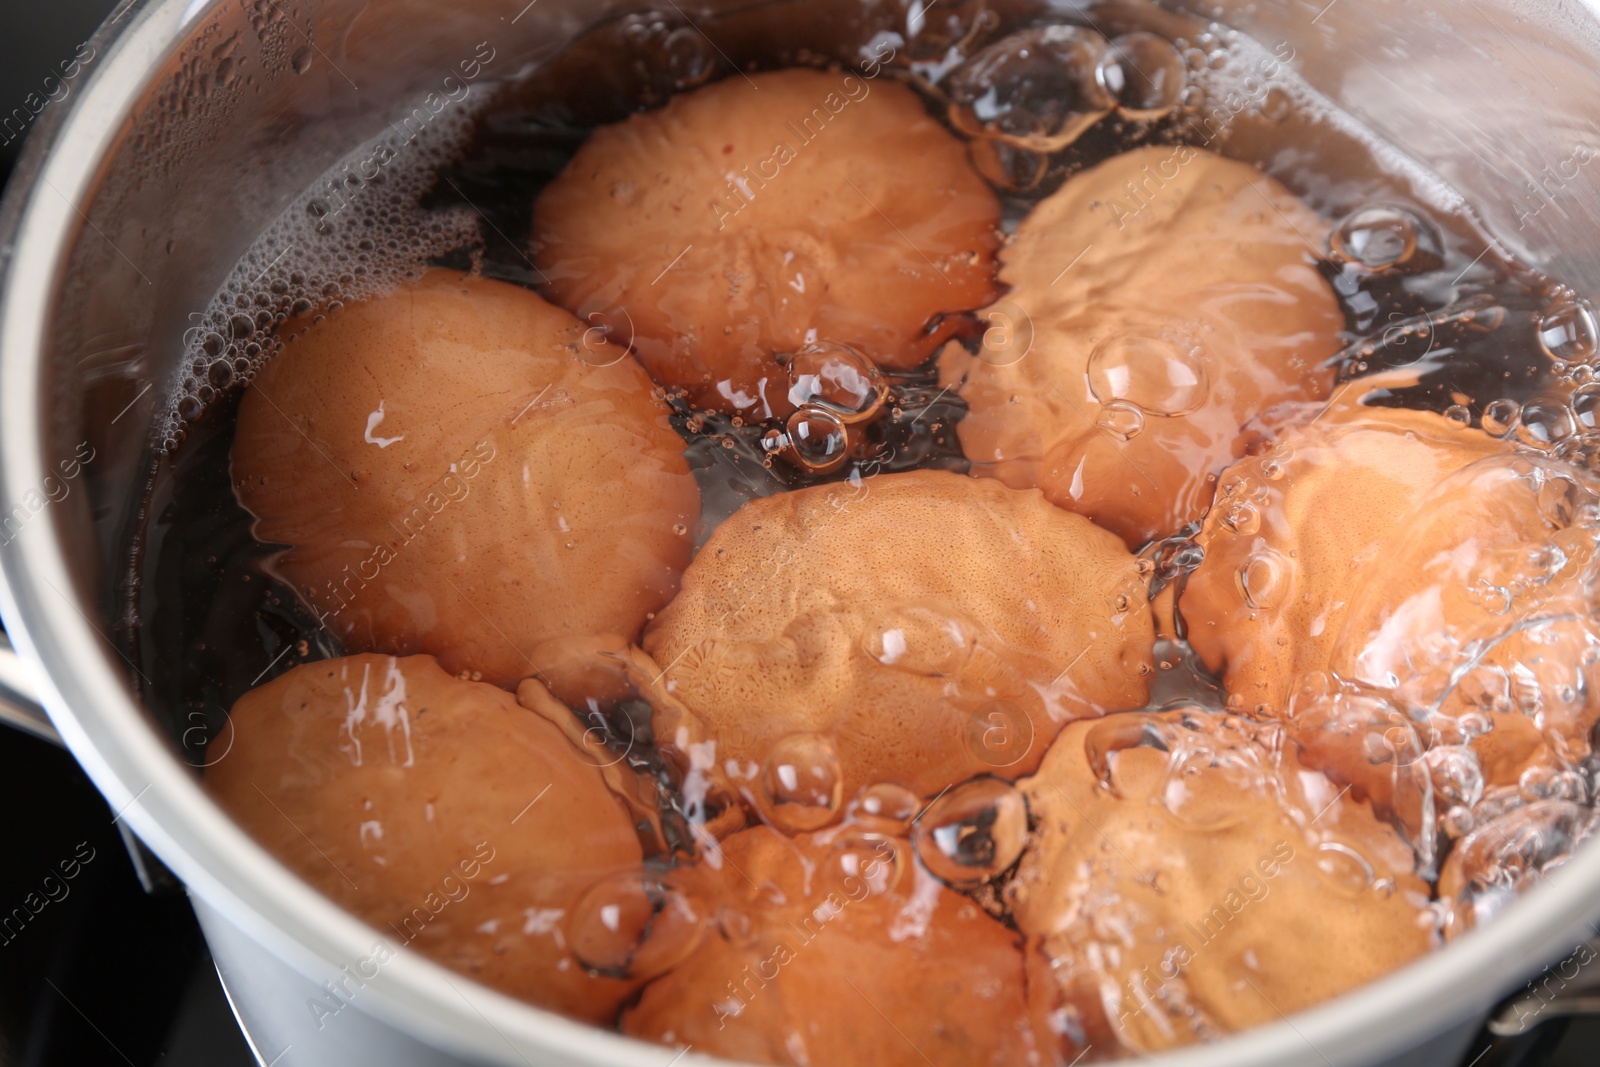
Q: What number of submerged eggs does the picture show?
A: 8